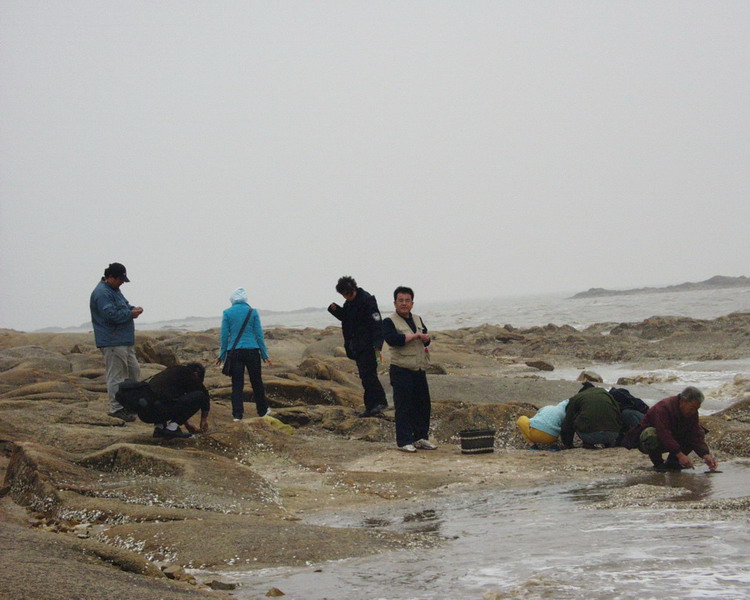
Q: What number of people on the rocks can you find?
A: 9